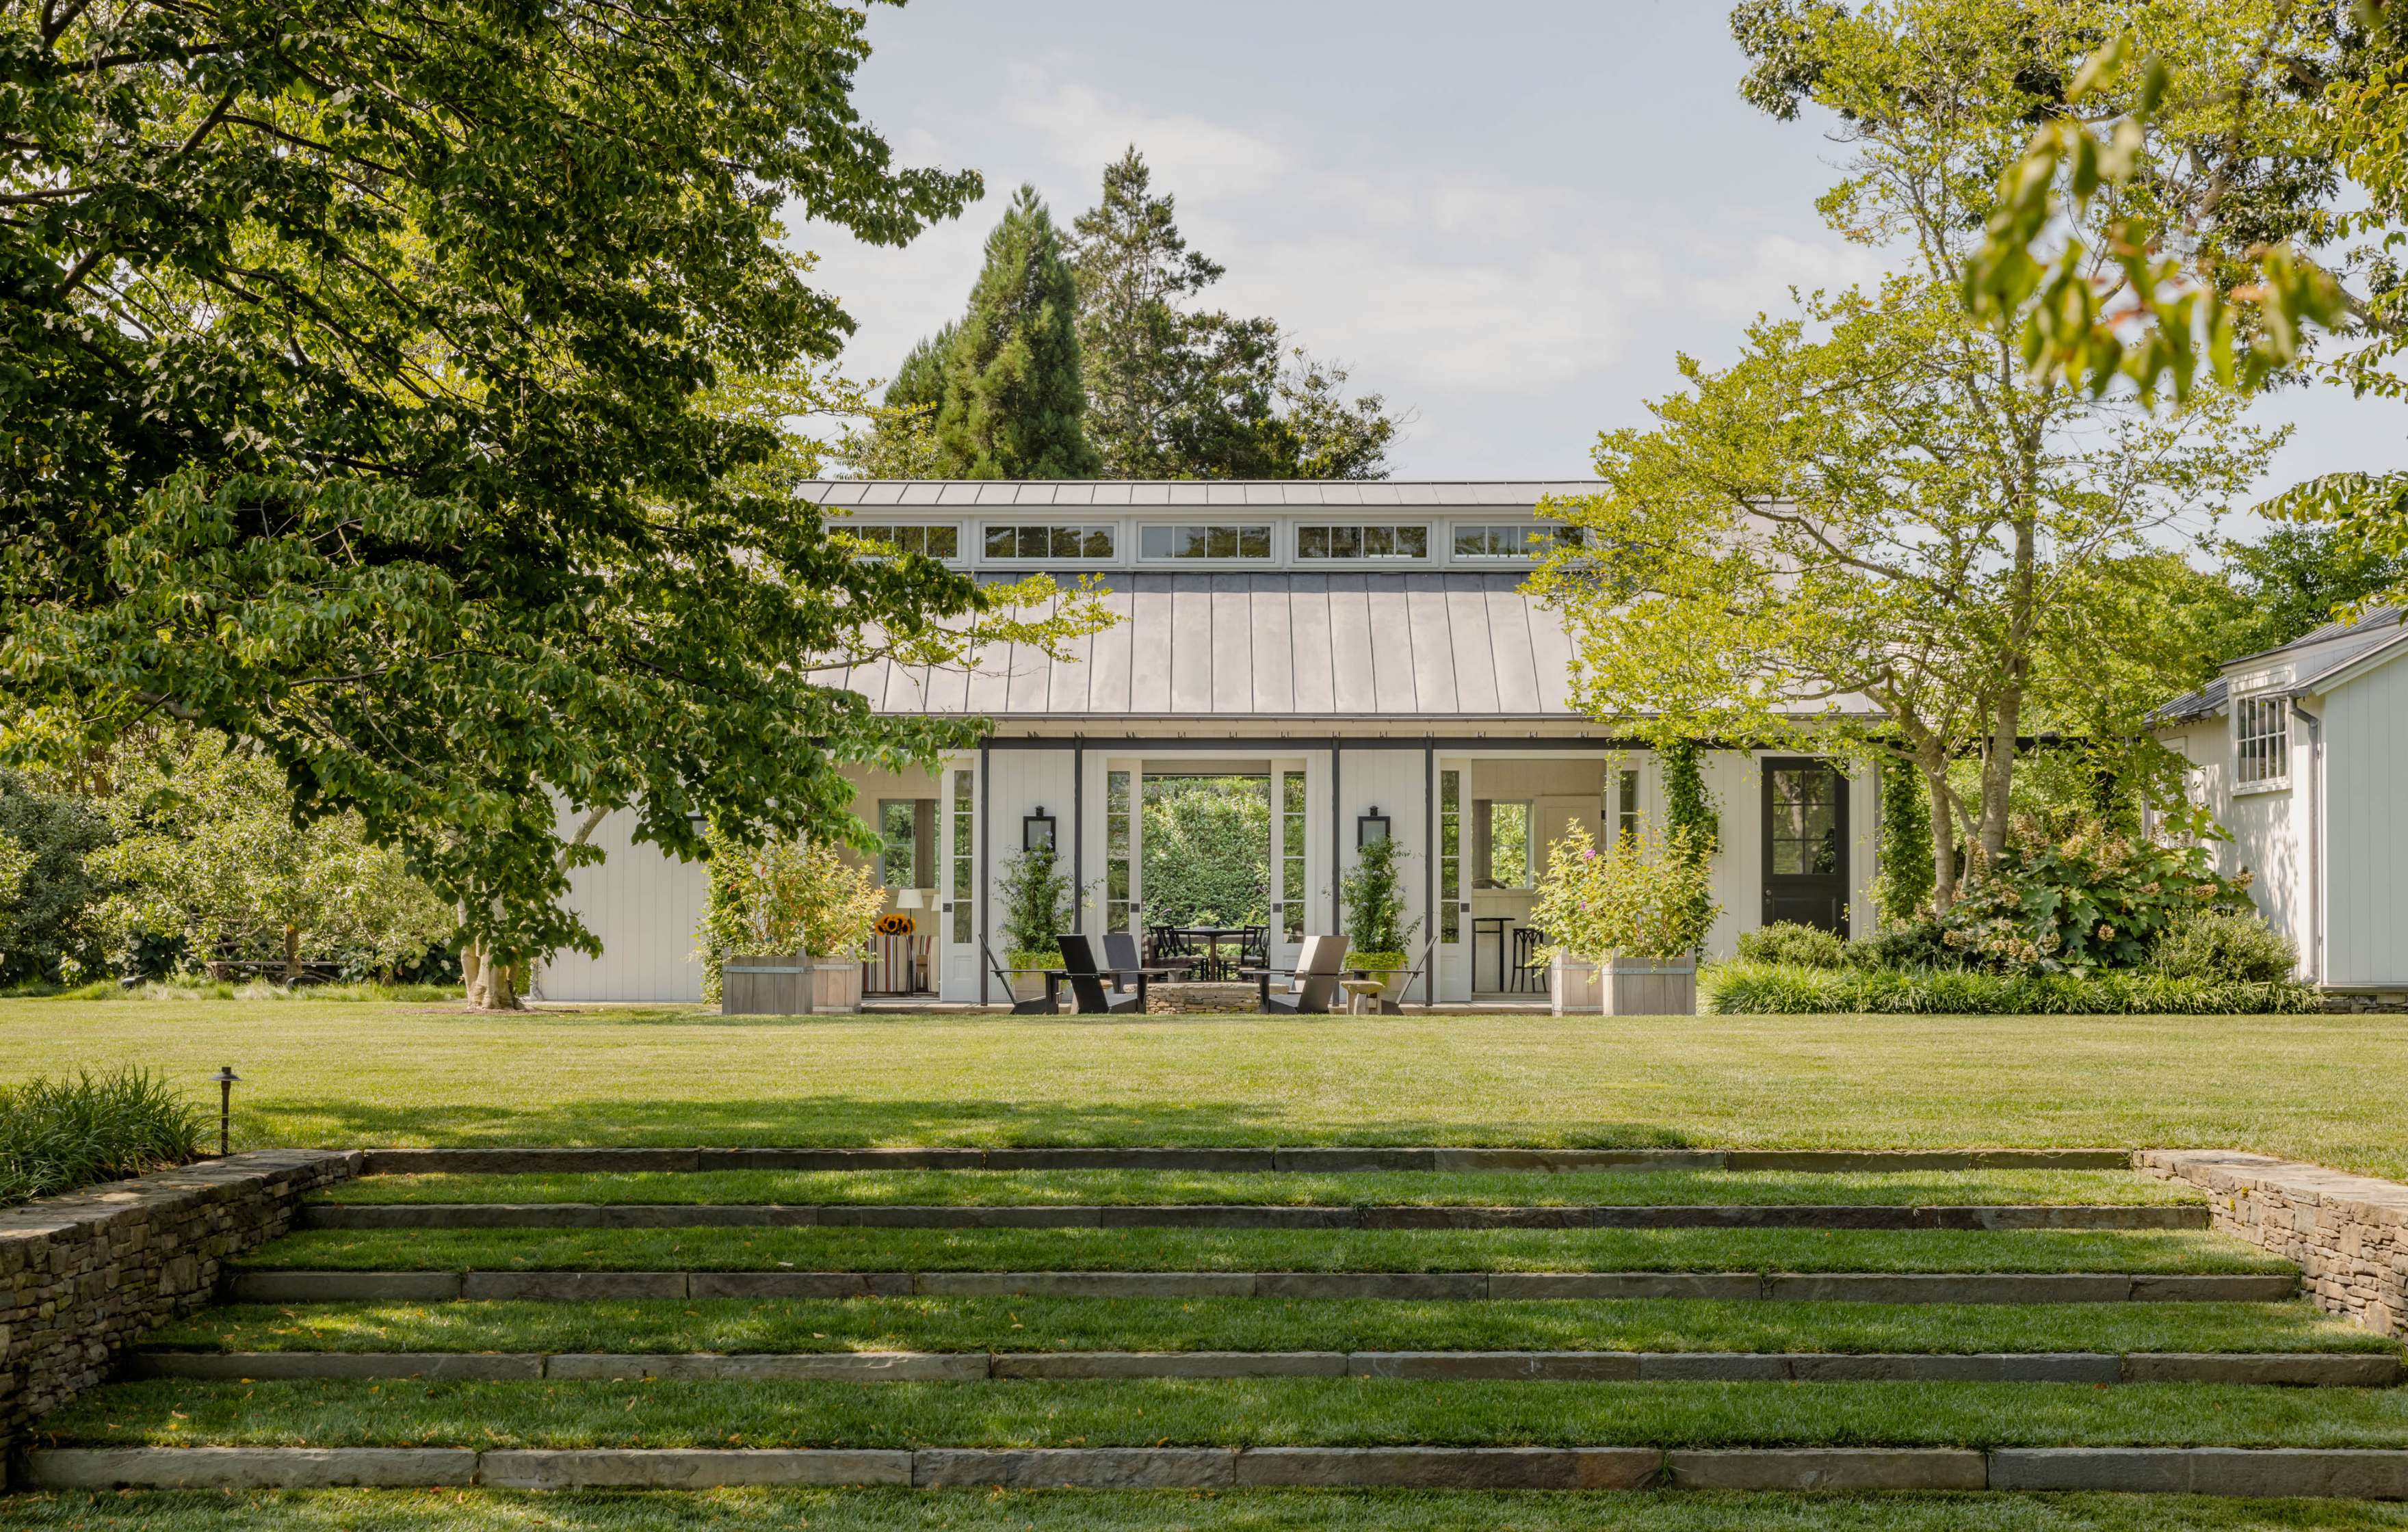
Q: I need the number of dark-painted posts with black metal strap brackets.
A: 4